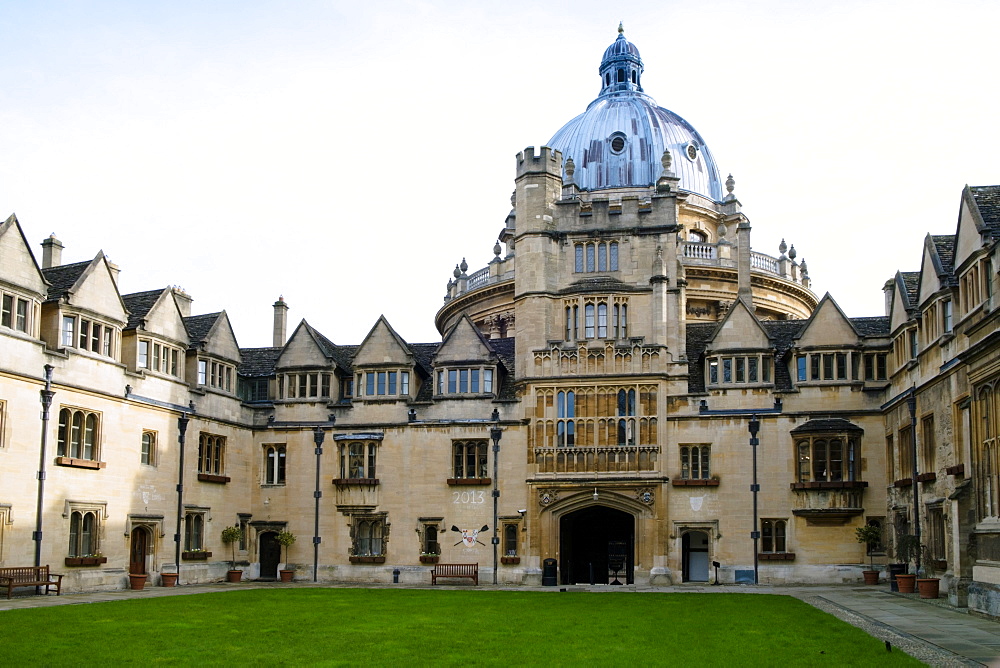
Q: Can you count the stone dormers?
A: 12